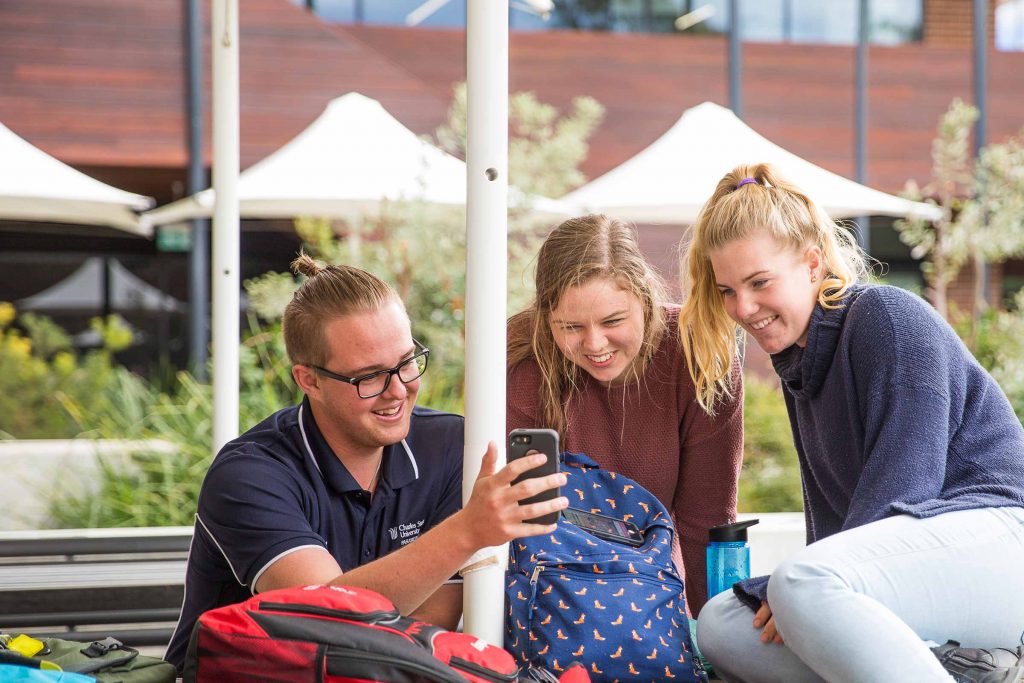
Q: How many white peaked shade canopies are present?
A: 3